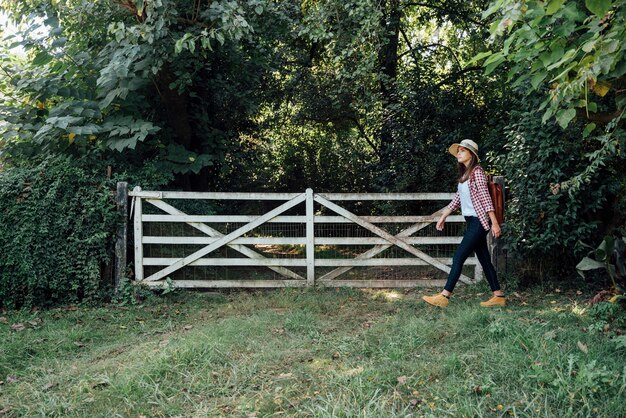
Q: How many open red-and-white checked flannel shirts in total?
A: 1